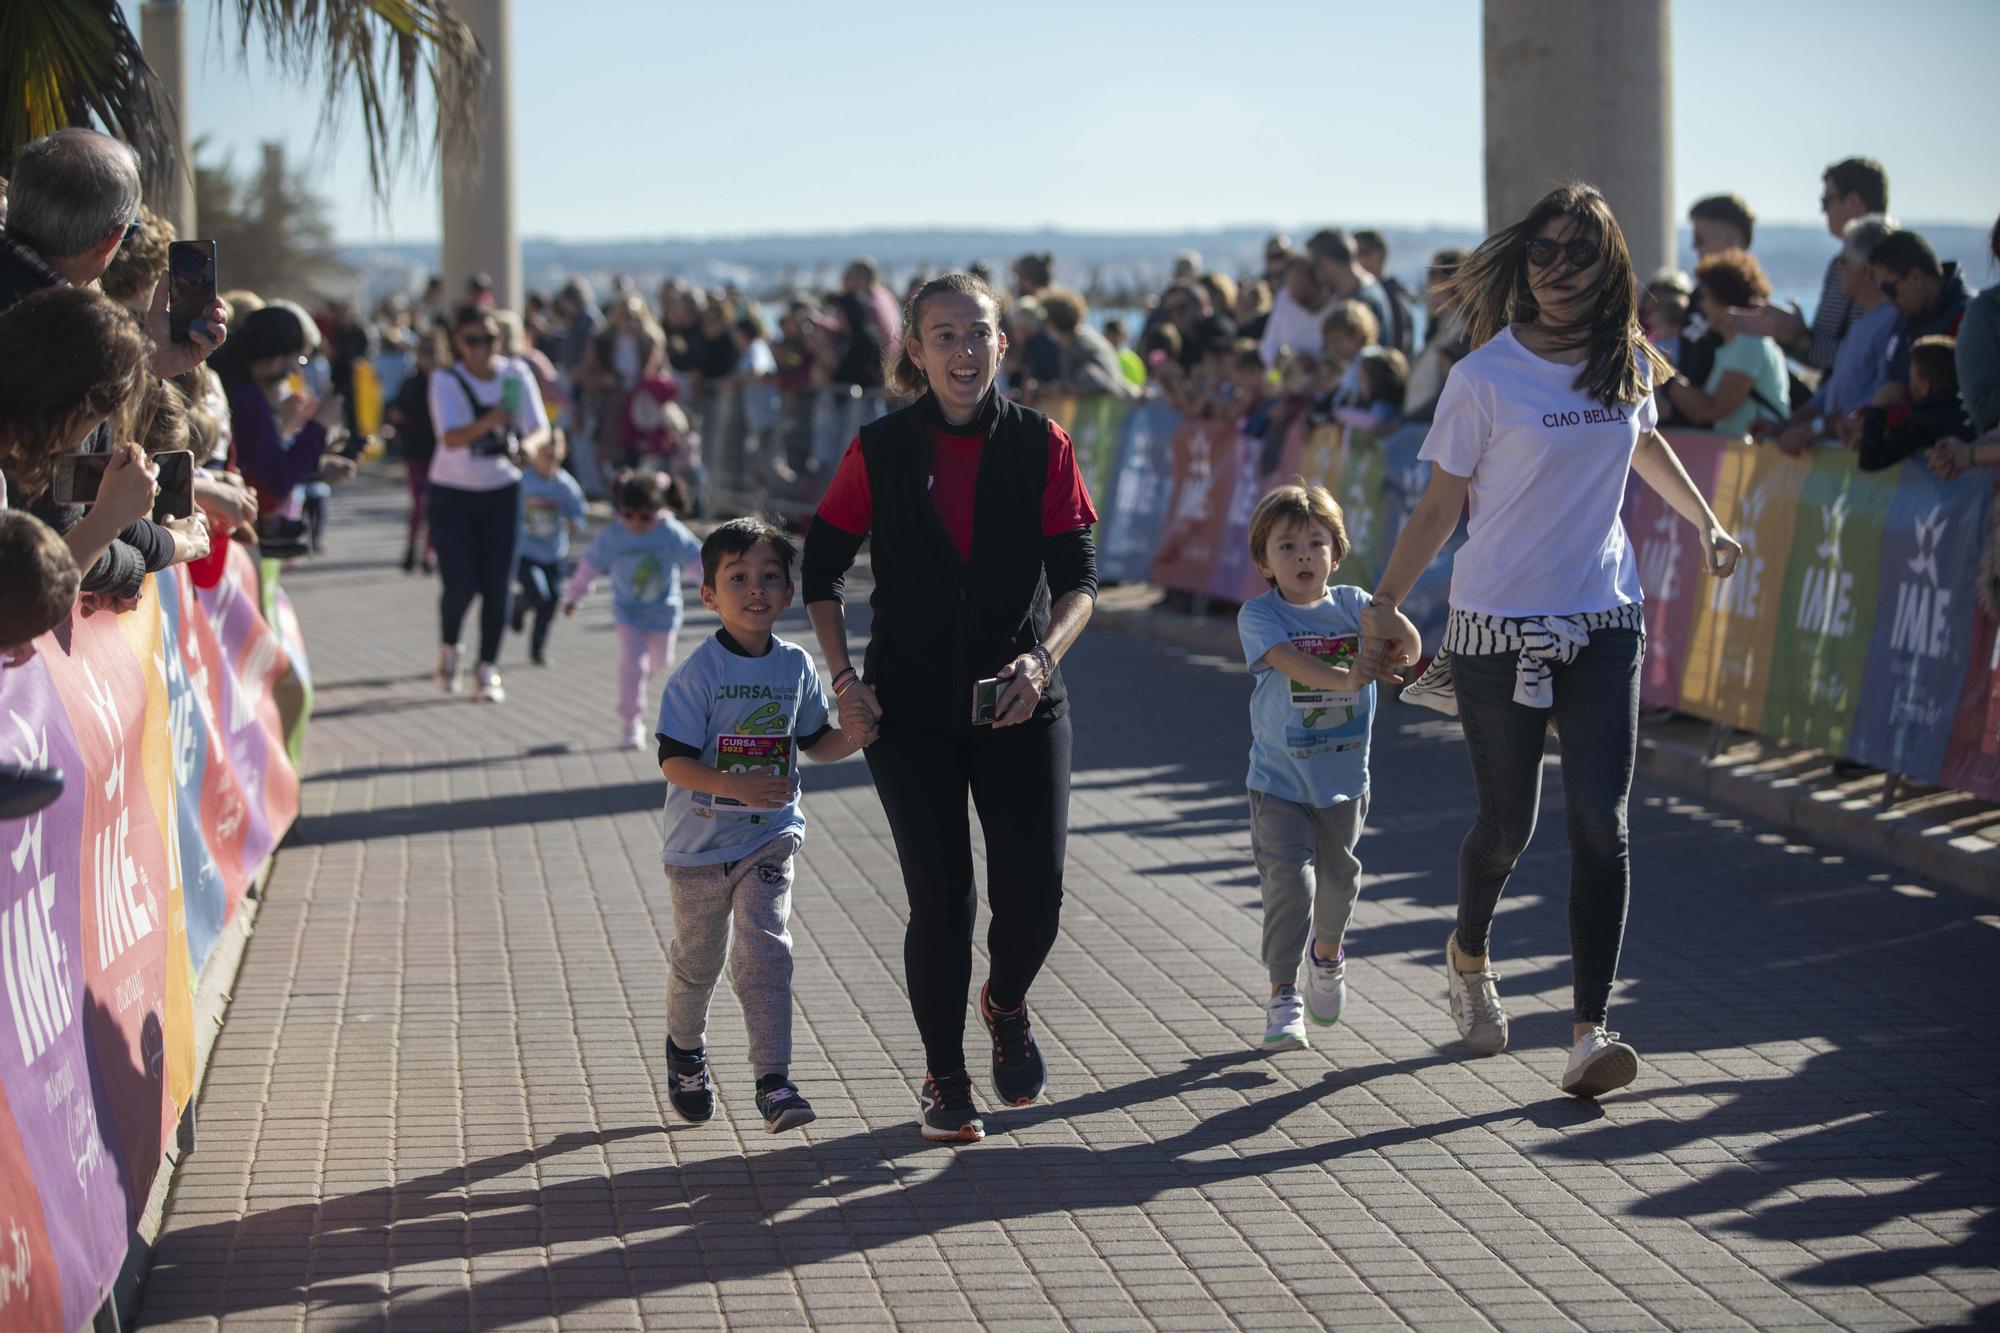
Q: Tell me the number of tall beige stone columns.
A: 3